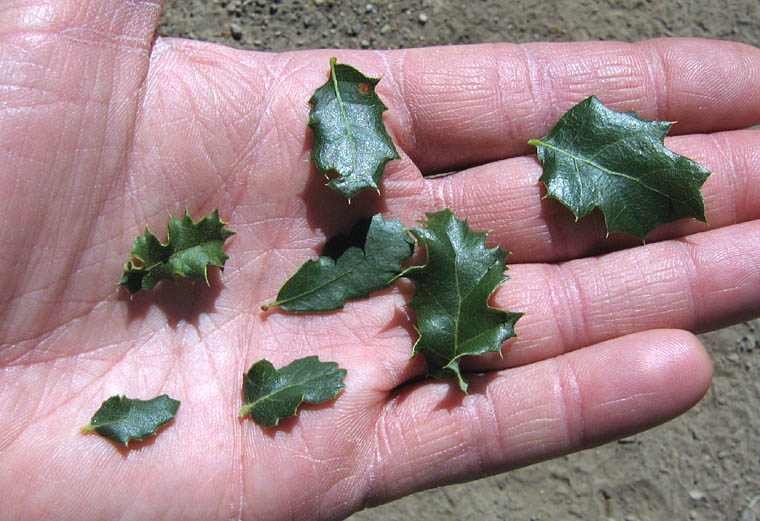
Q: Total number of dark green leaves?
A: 7